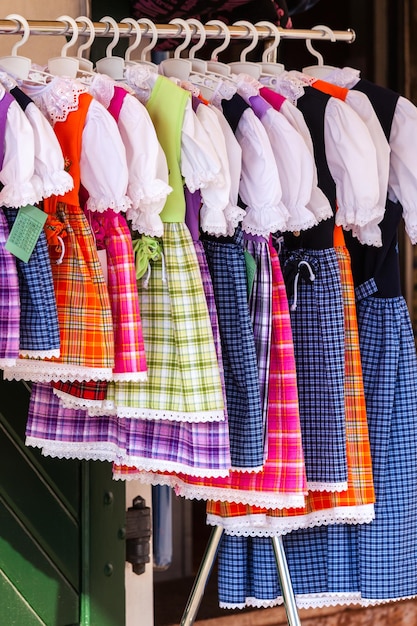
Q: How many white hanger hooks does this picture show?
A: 12